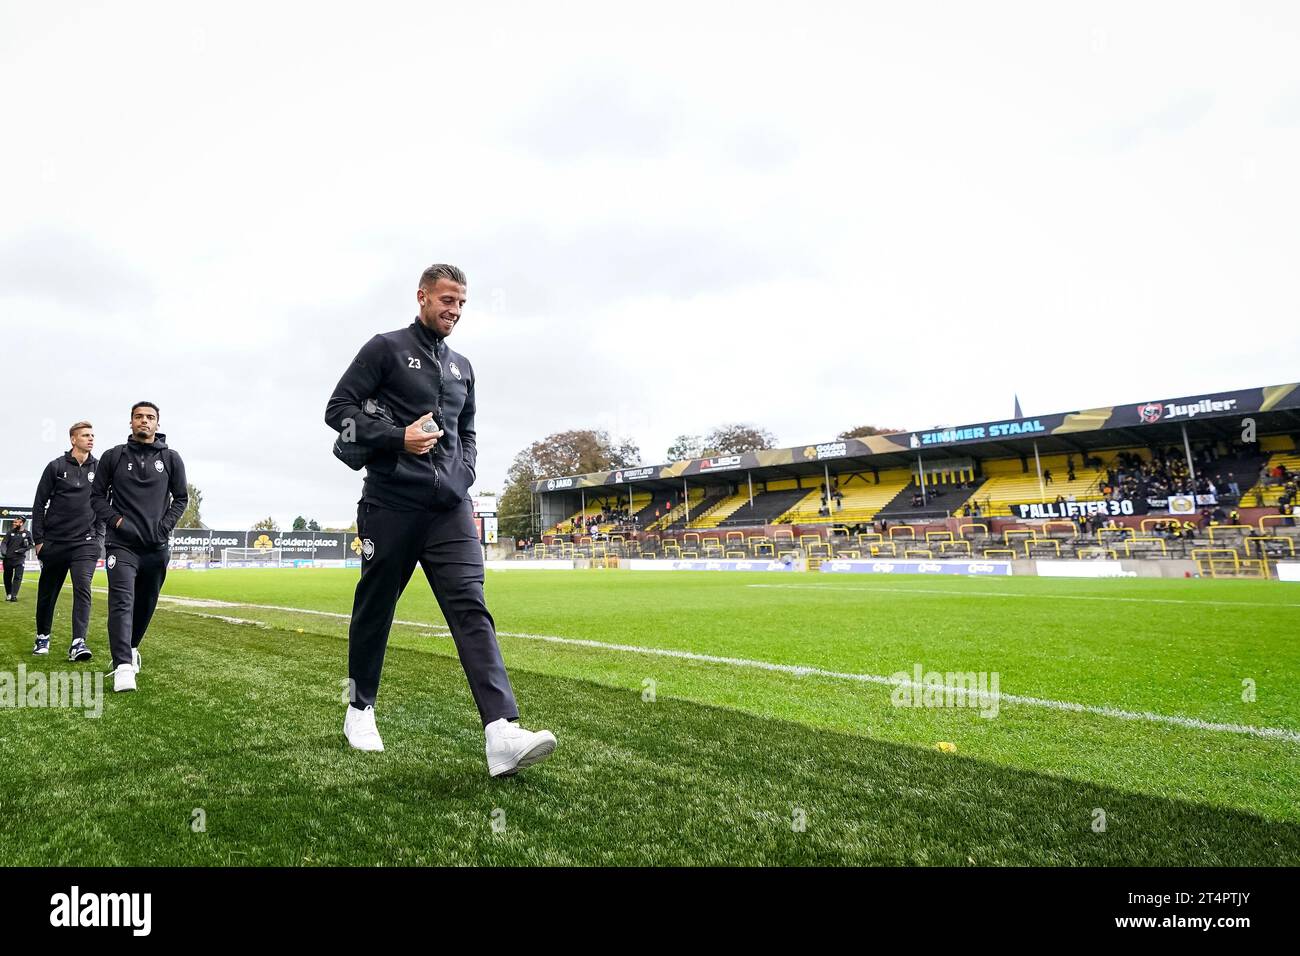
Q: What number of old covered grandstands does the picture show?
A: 1